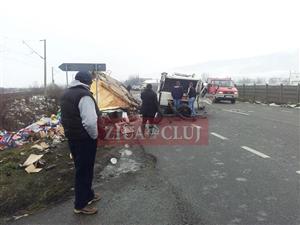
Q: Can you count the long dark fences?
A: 1